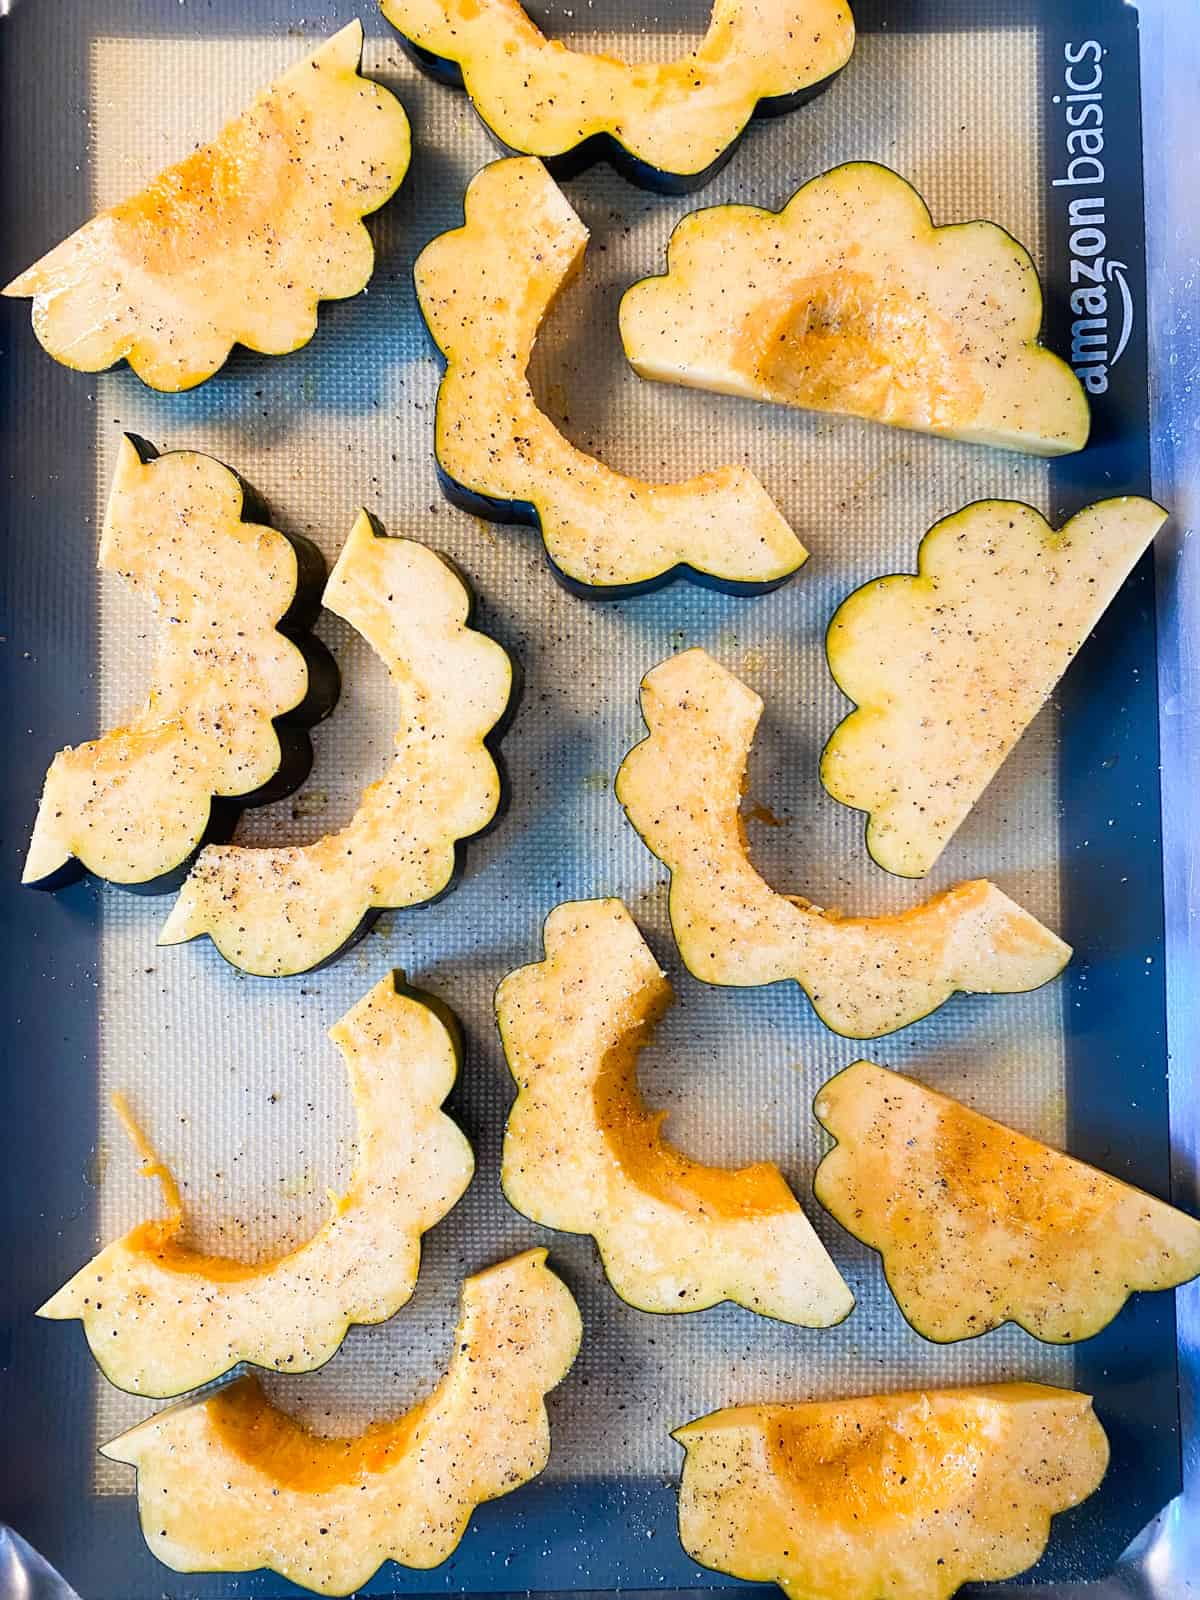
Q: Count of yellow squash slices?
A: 13